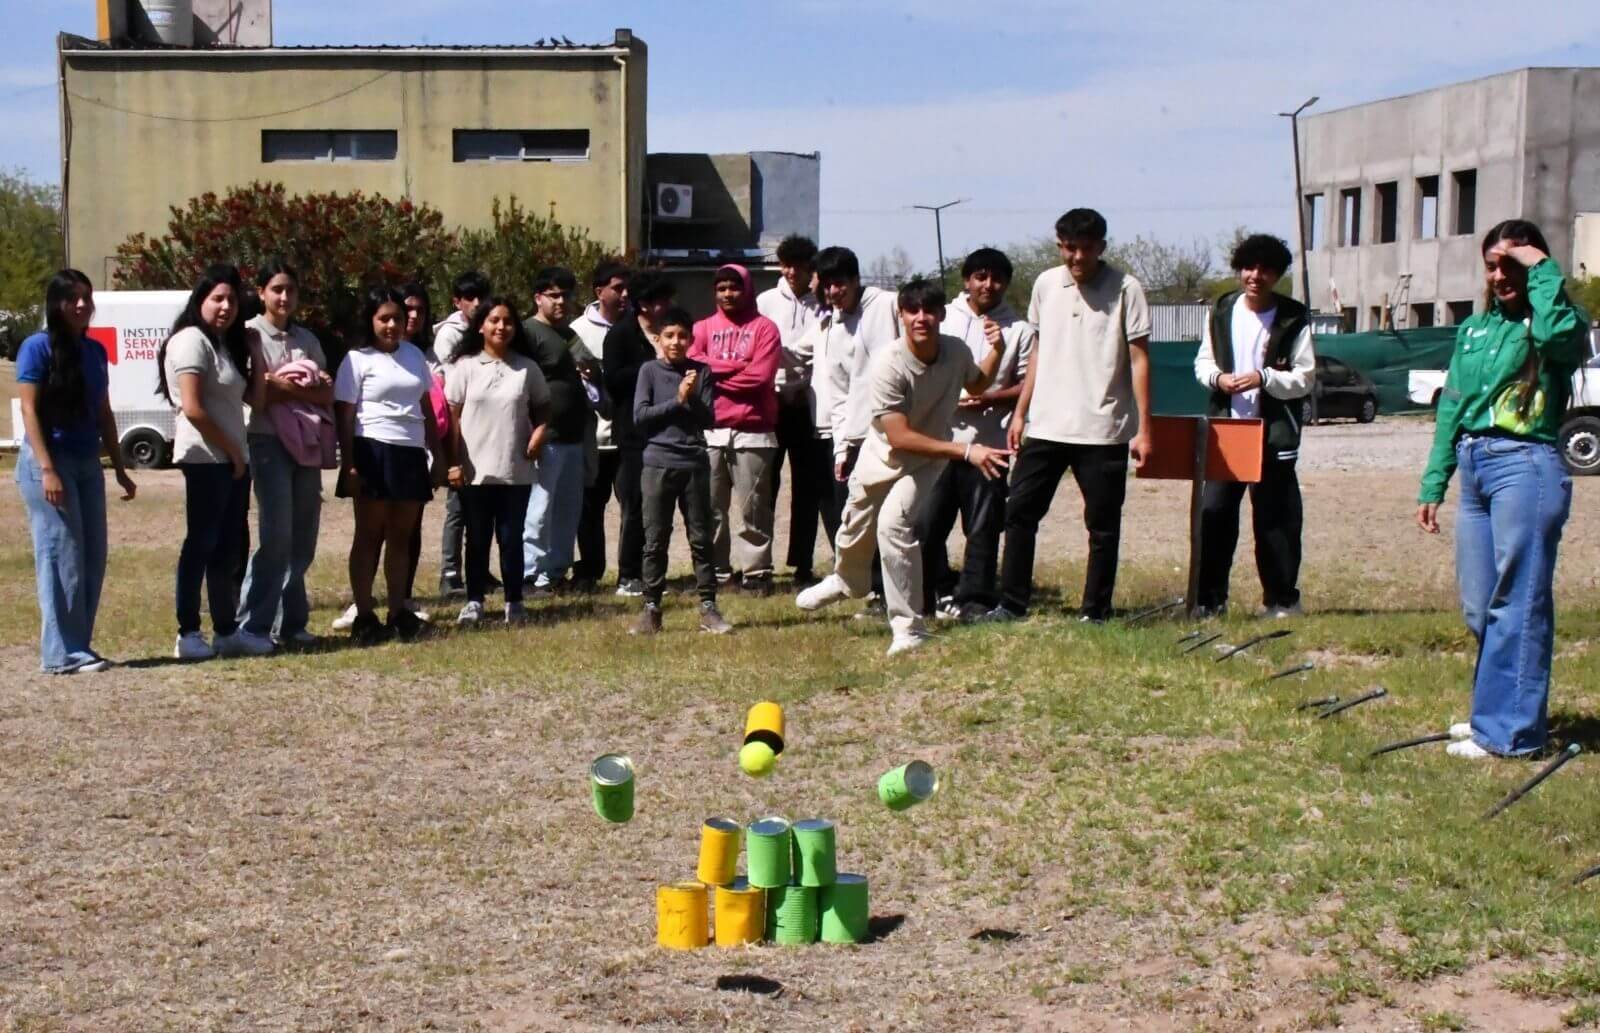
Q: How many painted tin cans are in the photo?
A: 10